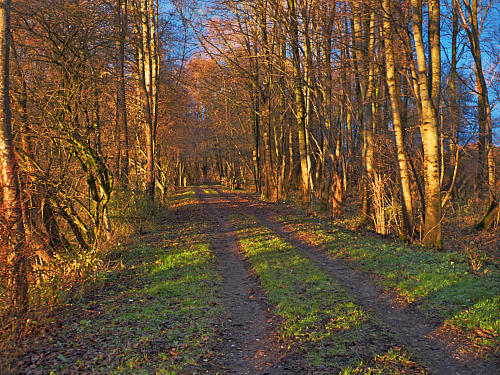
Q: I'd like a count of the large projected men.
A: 0